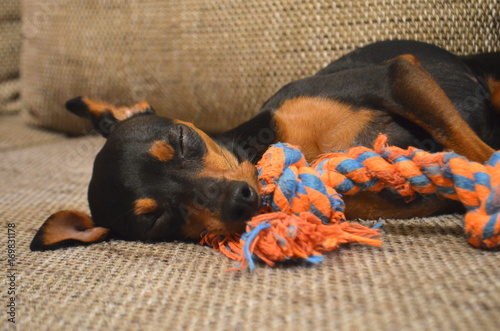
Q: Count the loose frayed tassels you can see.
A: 1